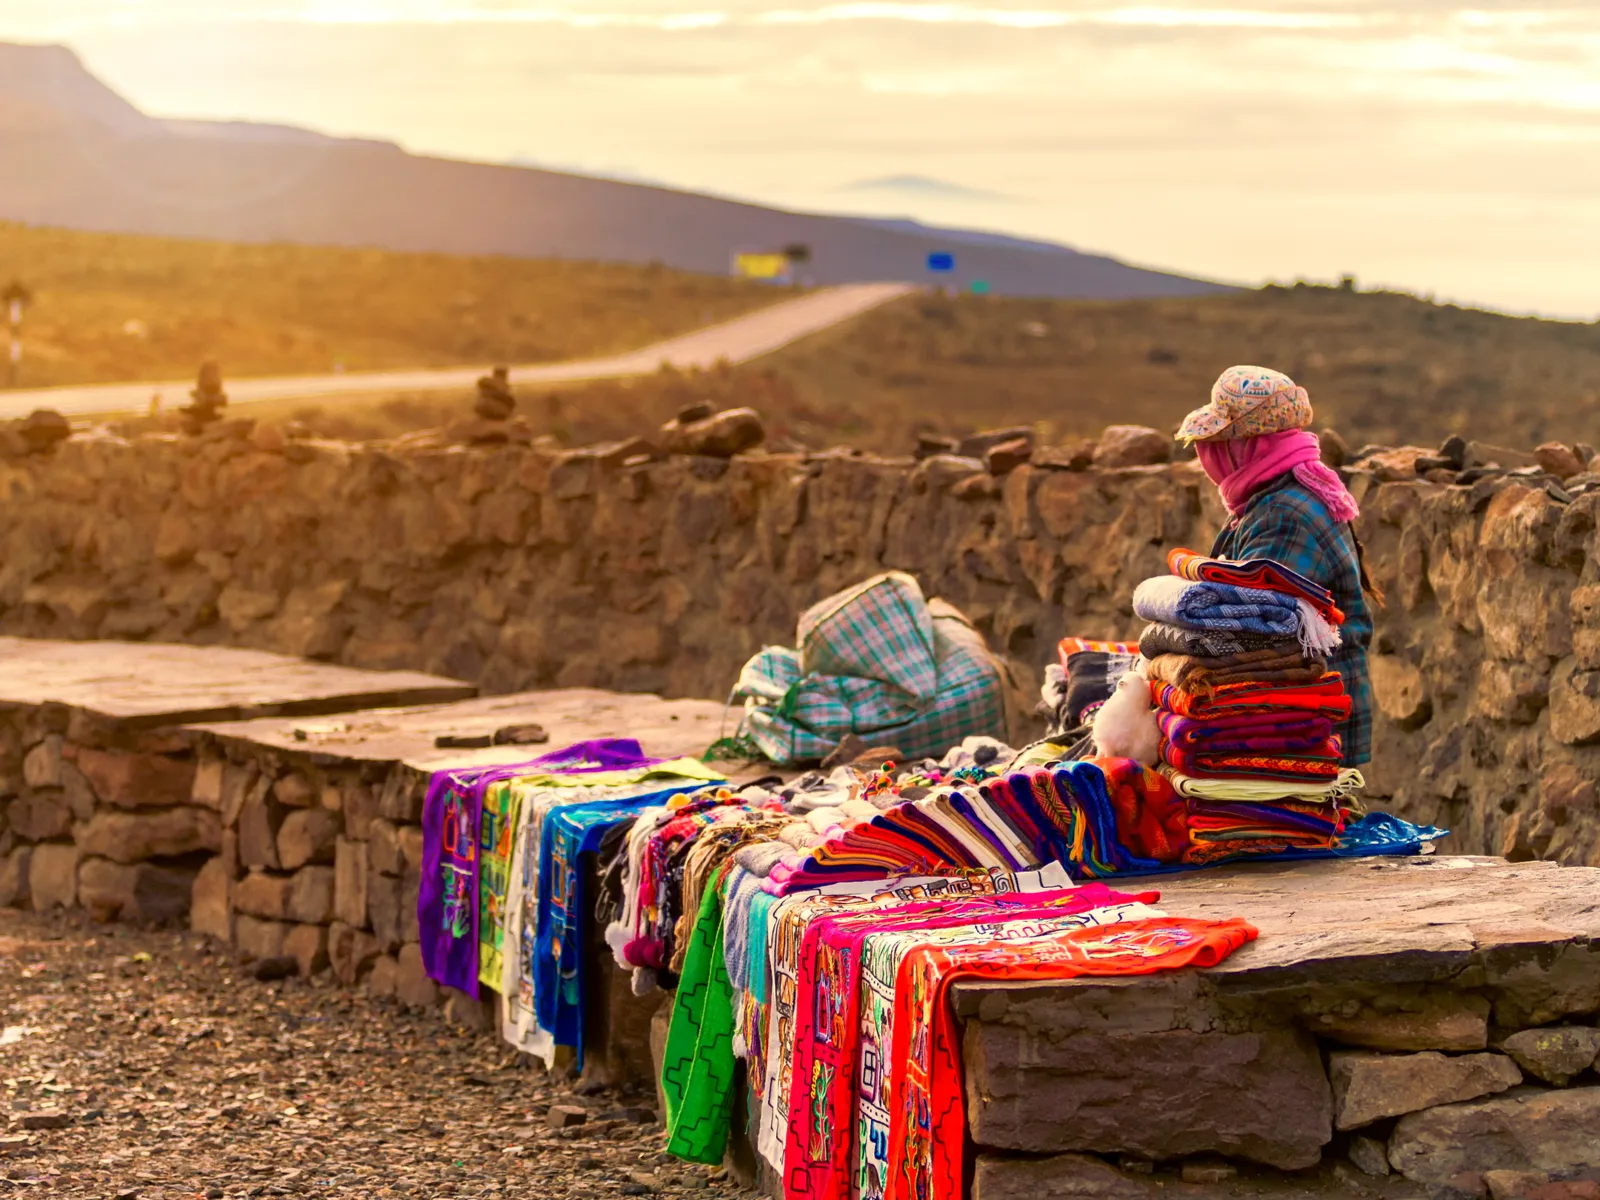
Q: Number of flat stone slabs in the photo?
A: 3